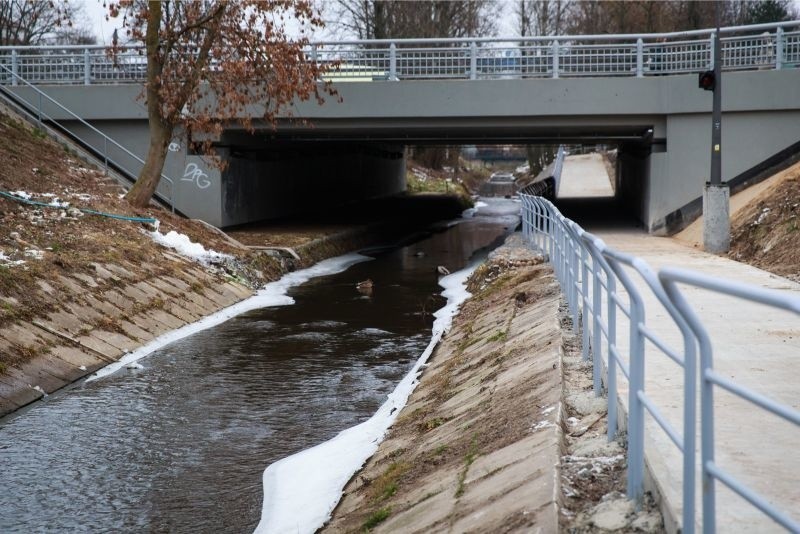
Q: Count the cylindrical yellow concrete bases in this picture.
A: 0